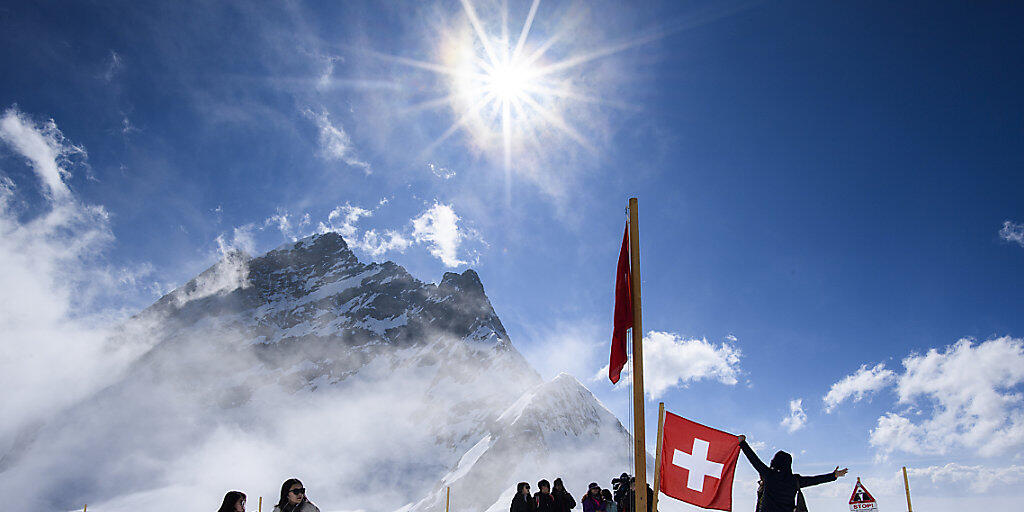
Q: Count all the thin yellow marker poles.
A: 4